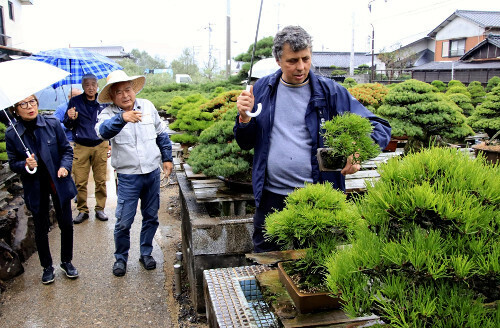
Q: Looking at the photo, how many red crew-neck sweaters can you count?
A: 0